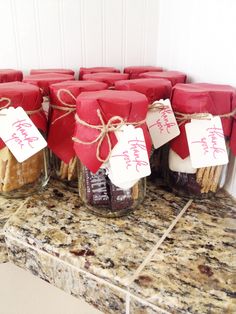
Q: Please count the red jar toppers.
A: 12